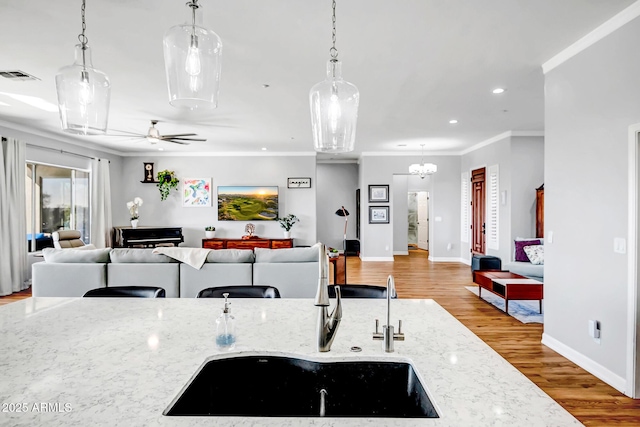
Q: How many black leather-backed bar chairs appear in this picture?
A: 3